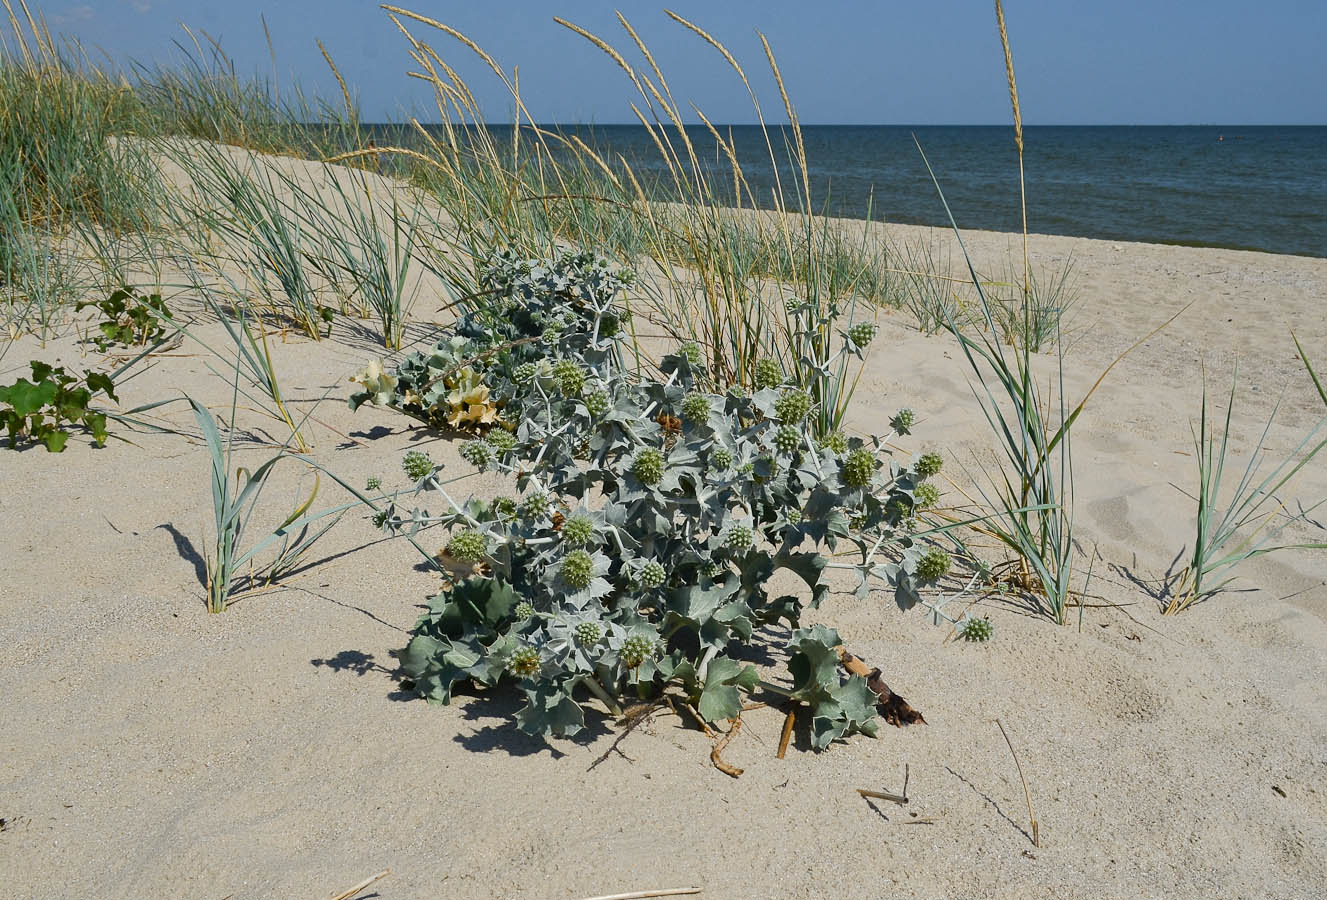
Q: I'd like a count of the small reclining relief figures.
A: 0